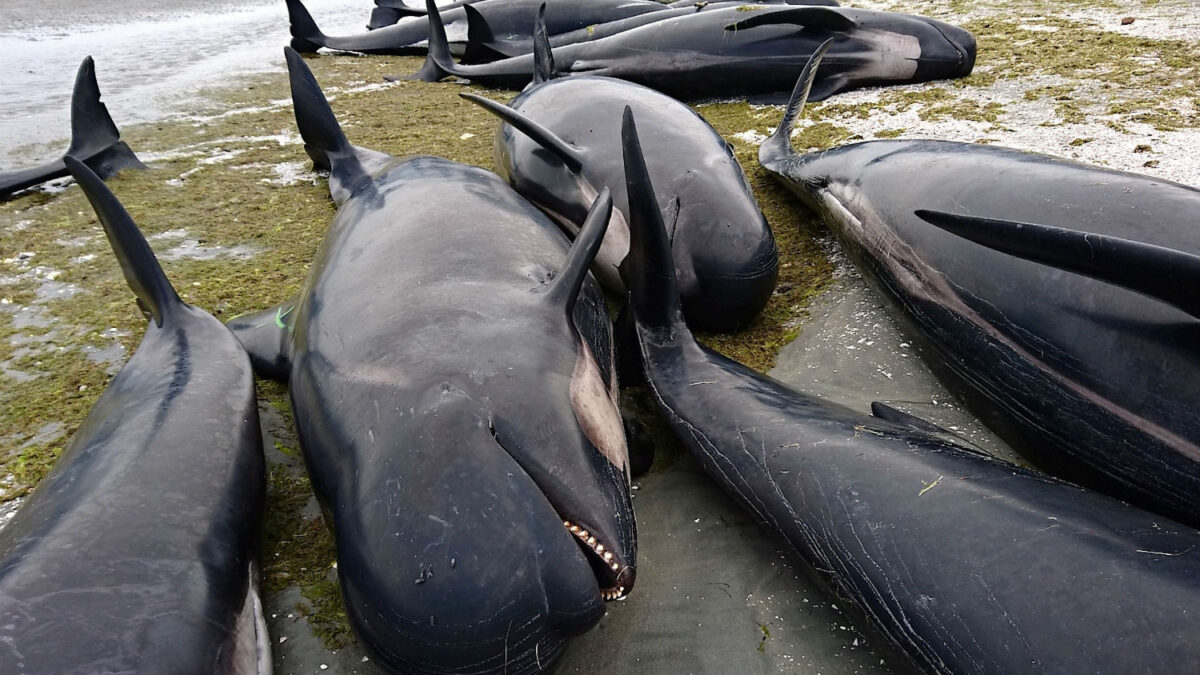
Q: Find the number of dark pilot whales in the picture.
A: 10